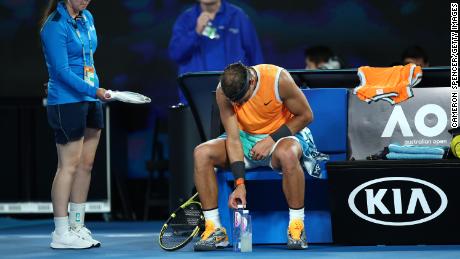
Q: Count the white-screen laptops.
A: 0